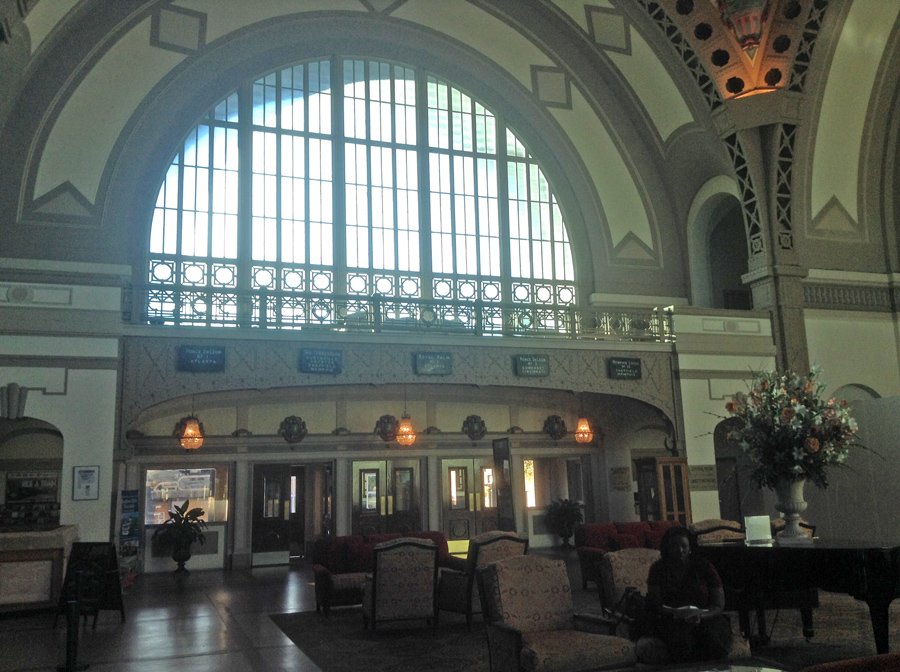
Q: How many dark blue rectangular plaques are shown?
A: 5